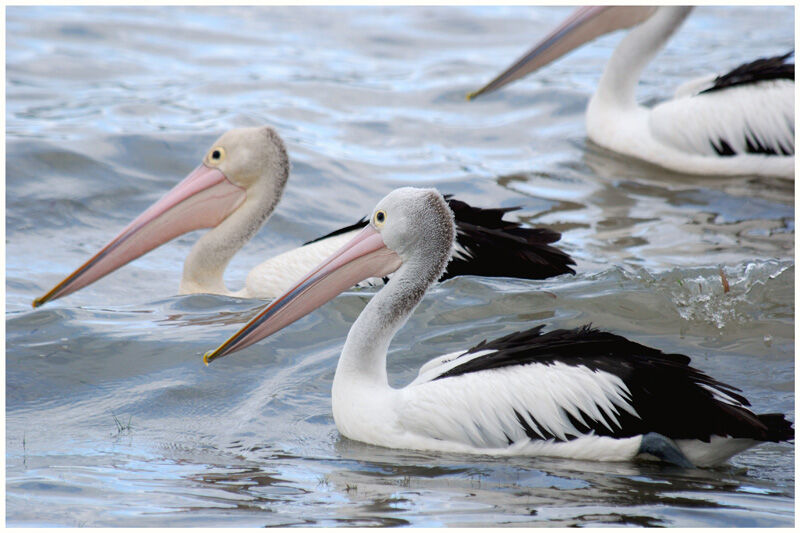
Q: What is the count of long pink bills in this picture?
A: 3